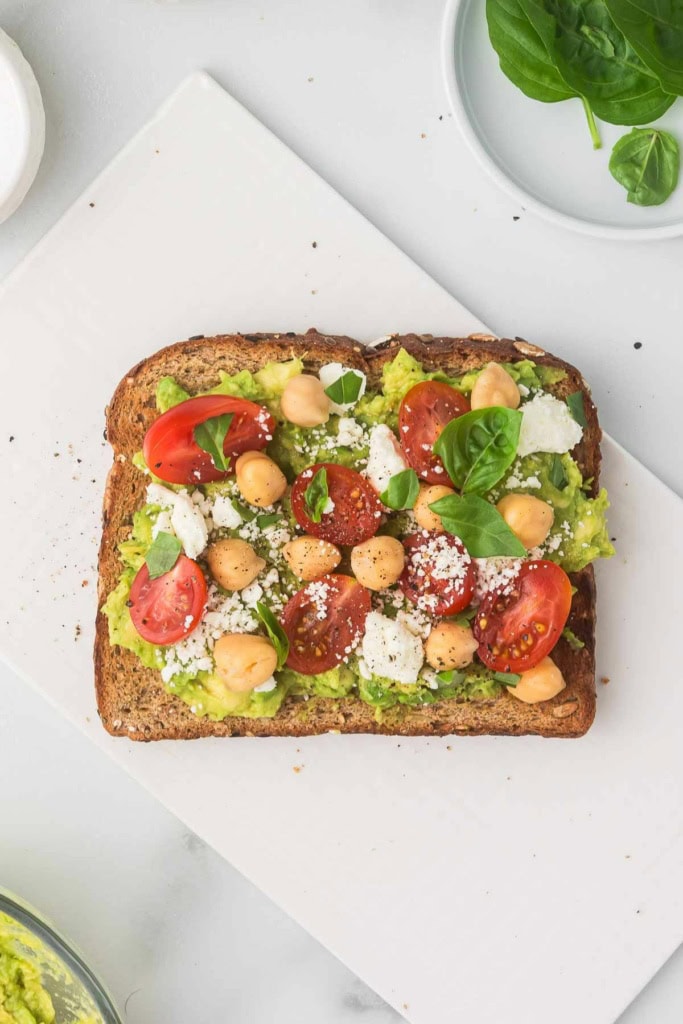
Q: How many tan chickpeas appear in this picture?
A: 11